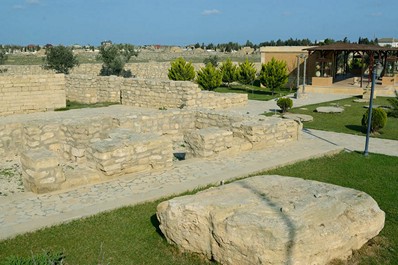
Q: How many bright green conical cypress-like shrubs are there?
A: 5